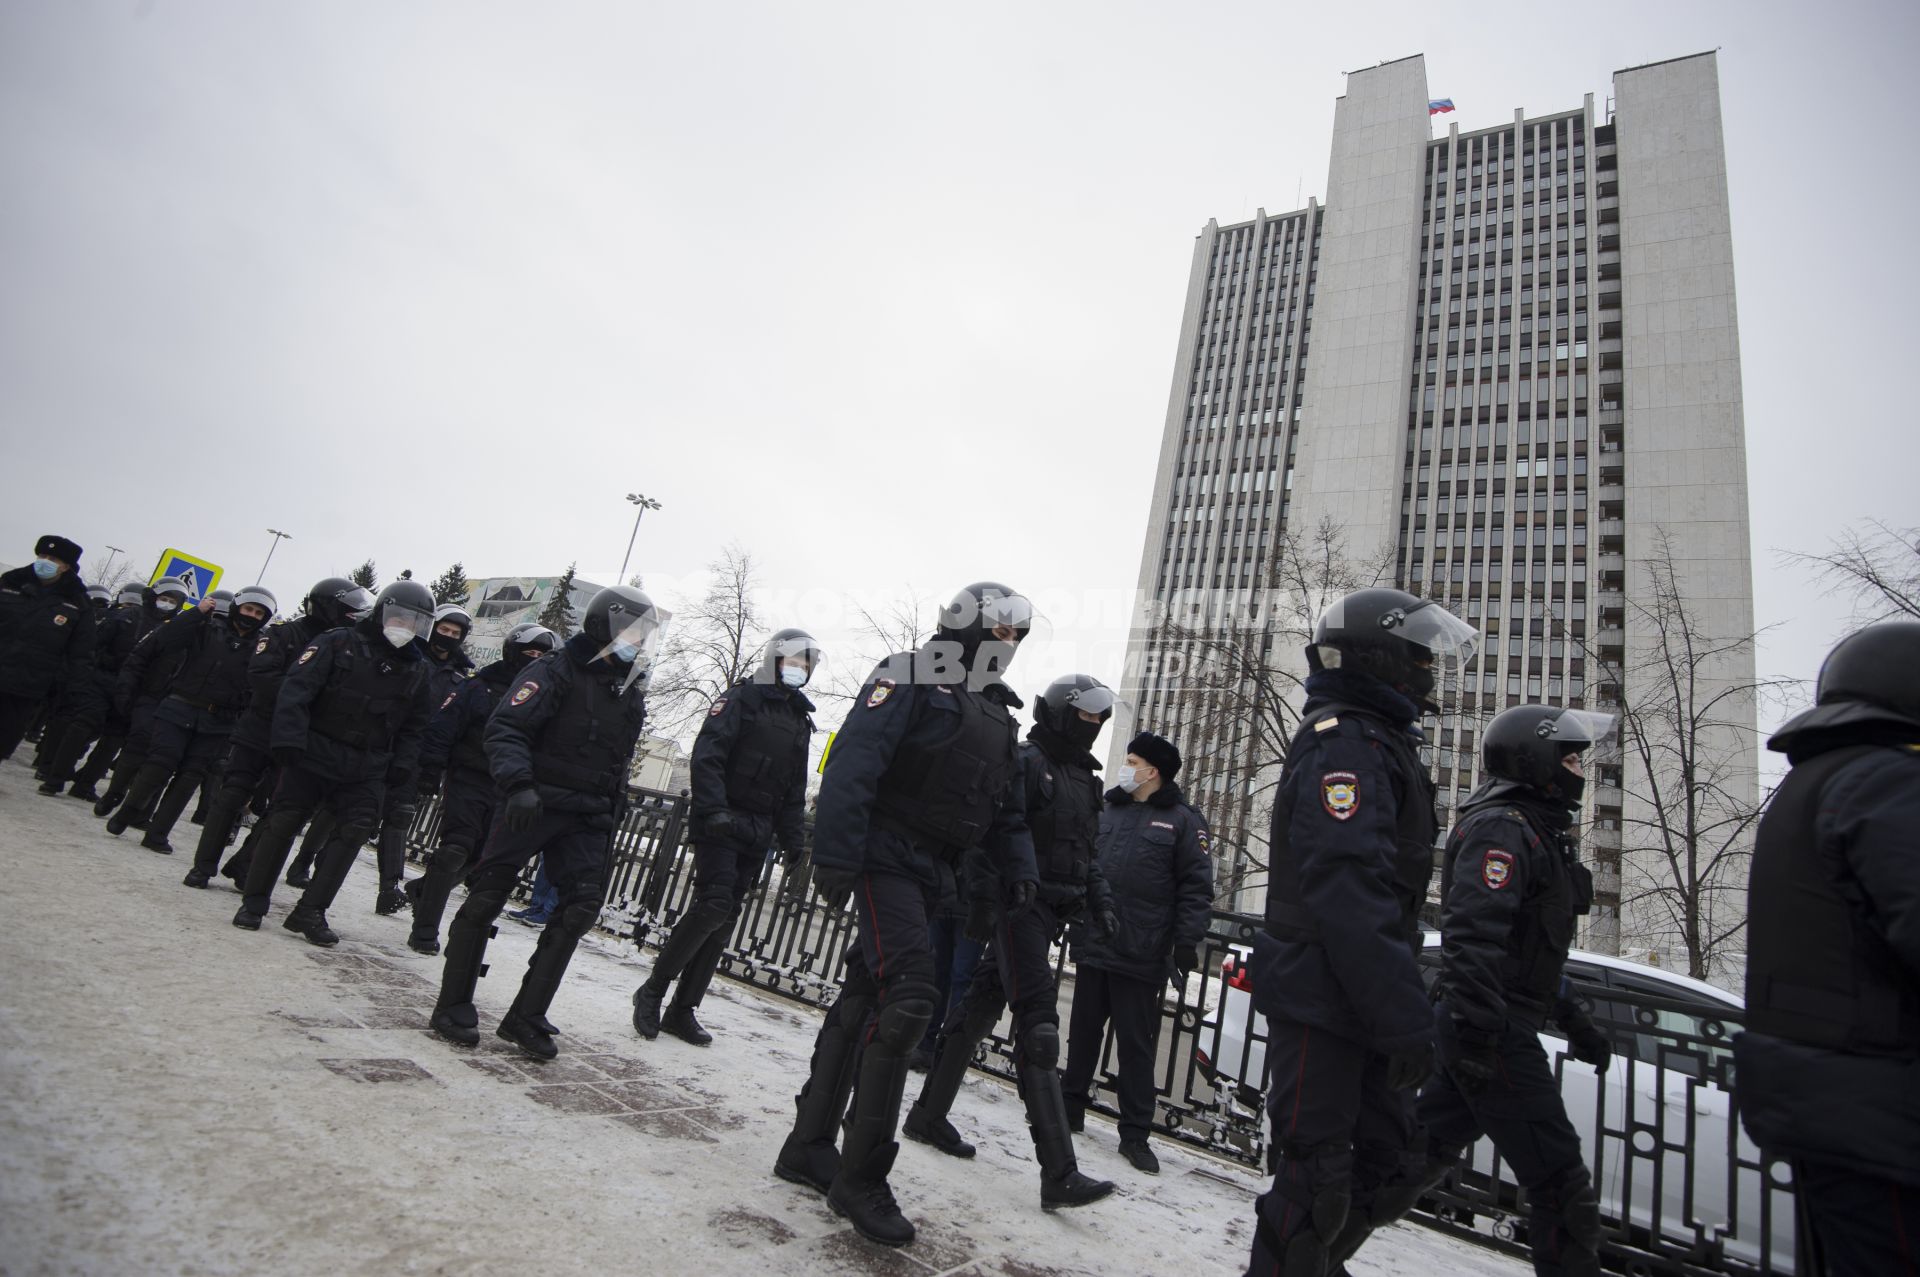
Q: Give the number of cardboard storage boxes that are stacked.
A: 0